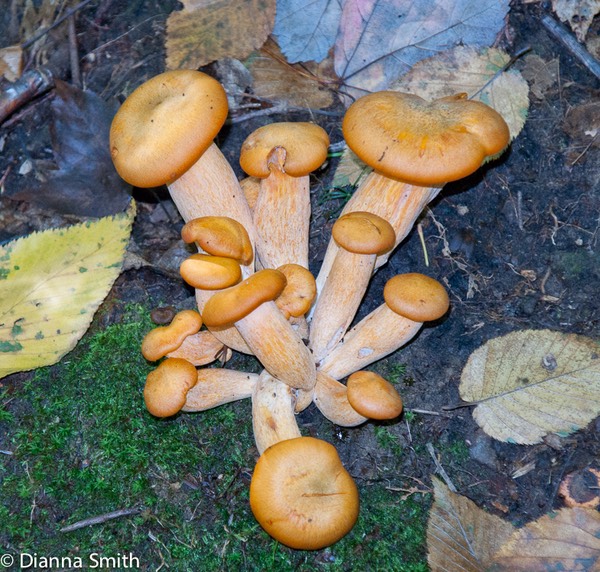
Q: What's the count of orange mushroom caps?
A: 13